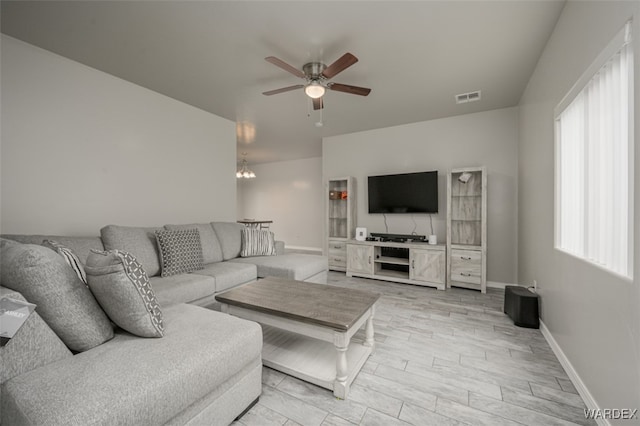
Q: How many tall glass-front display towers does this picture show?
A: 2